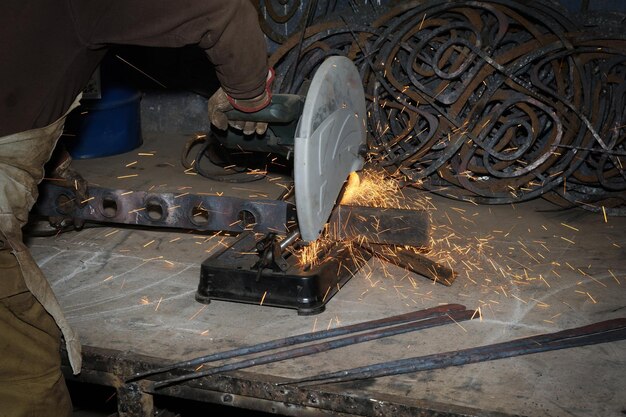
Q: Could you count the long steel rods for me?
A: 4